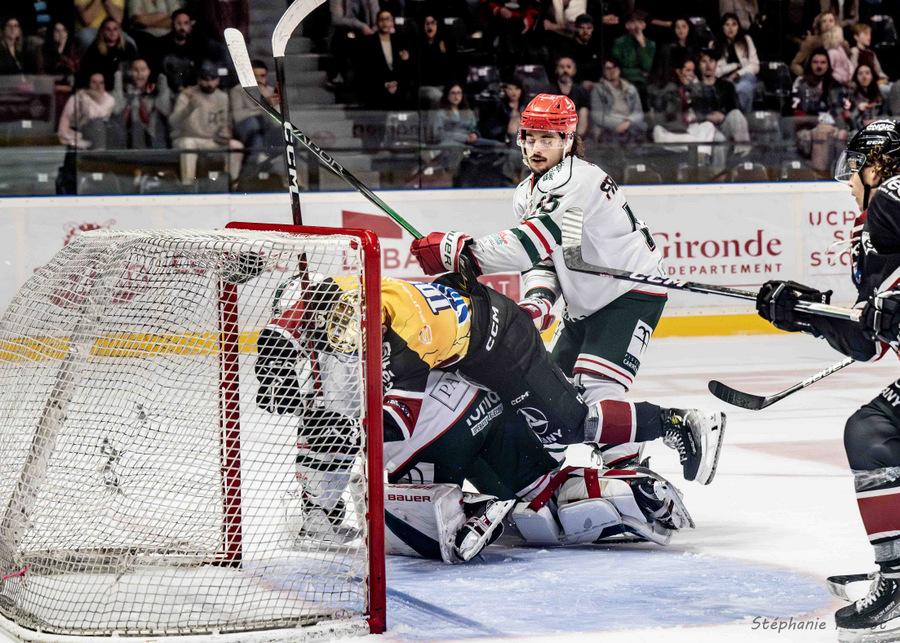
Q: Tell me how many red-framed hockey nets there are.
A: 1